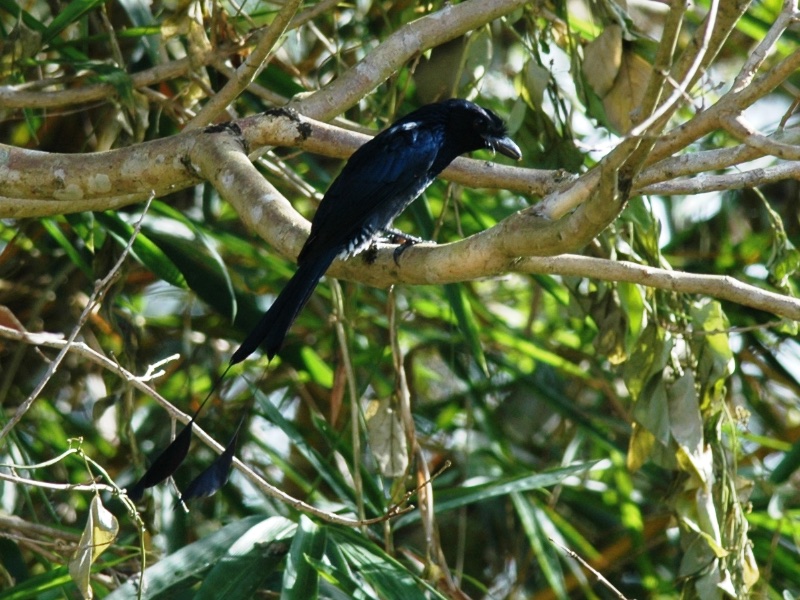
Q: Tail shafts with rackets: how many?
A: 2